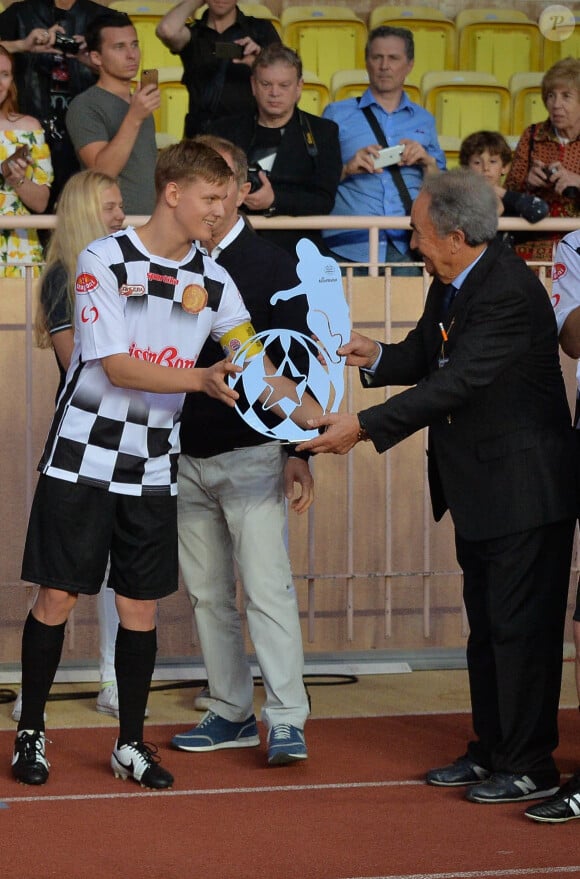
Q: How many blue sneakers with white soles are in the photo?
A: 2